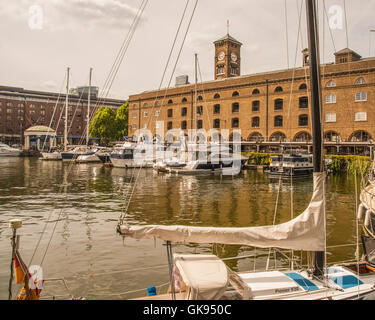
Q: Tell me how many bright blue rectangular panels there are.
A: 2